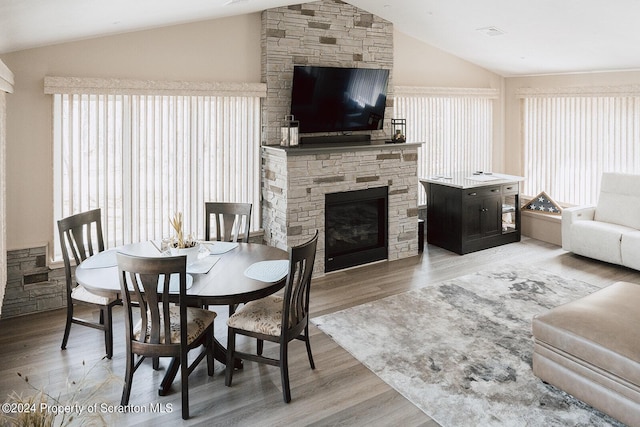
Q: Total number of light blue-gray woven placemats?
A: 4